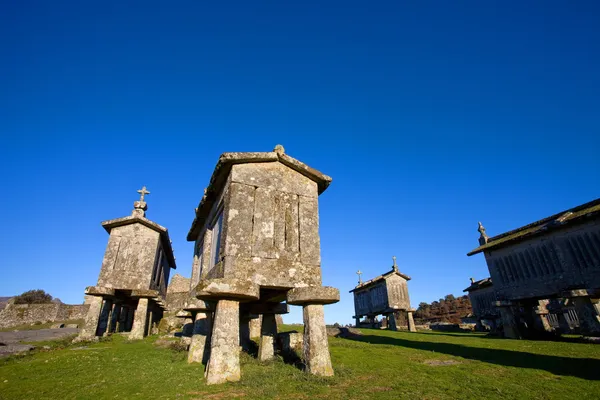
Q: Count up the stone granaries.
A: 5